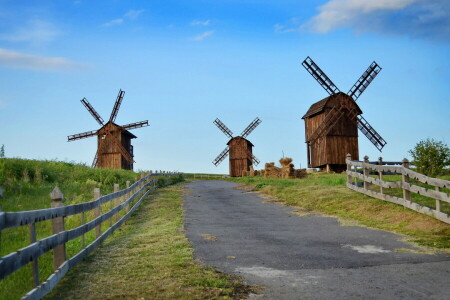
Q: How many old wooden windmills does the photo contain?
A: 3